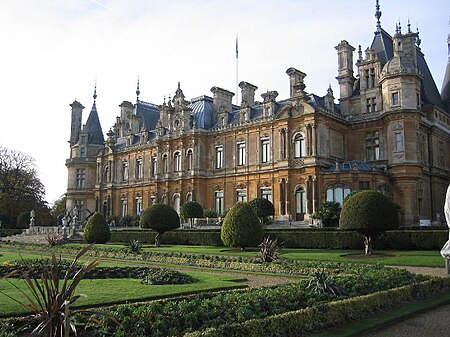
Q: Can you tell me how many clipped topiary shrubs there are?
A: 6